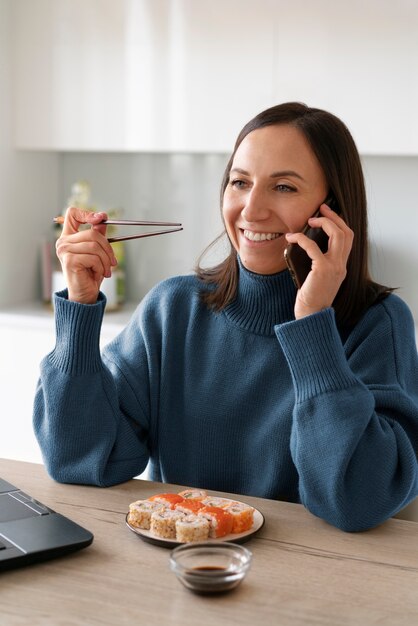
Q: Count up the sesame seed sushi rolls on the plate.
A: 3